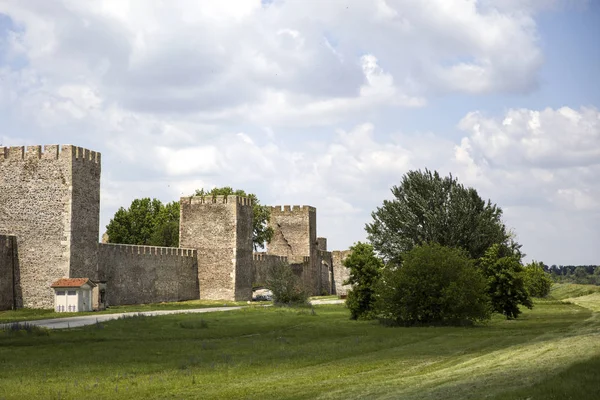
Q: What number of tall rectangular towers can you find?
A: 3